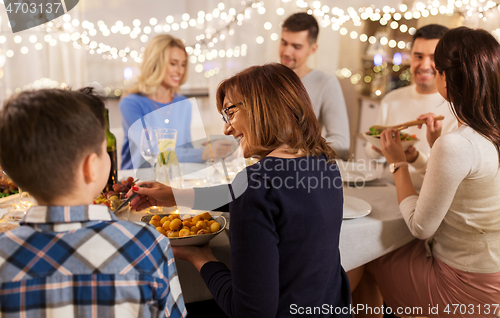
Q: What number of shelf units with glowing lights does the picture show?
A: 1